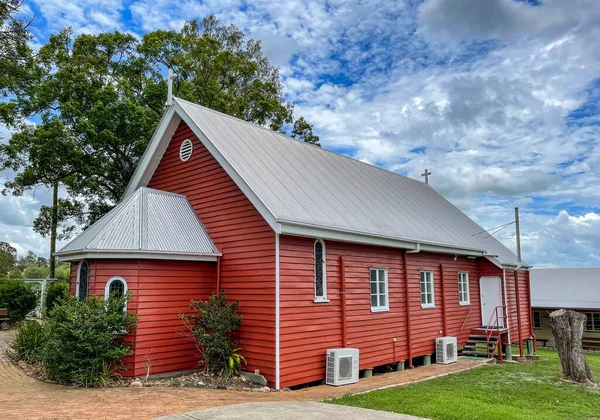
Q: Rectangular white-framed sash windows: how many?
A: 3